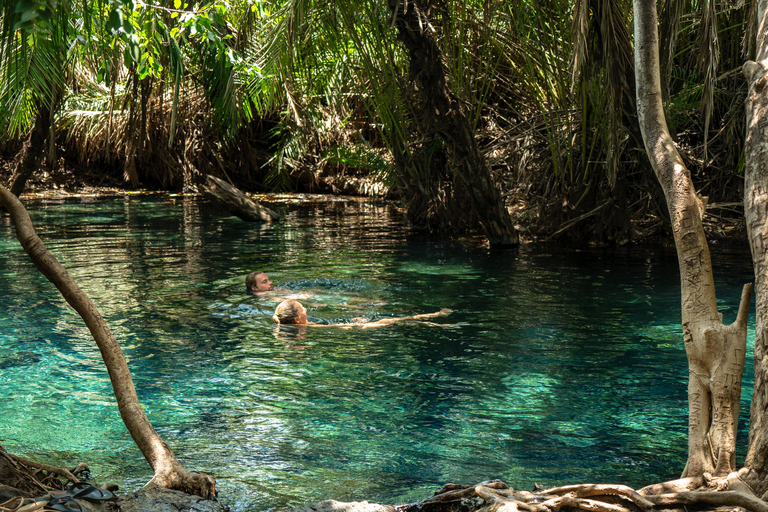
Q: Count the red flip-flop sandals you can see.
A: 0